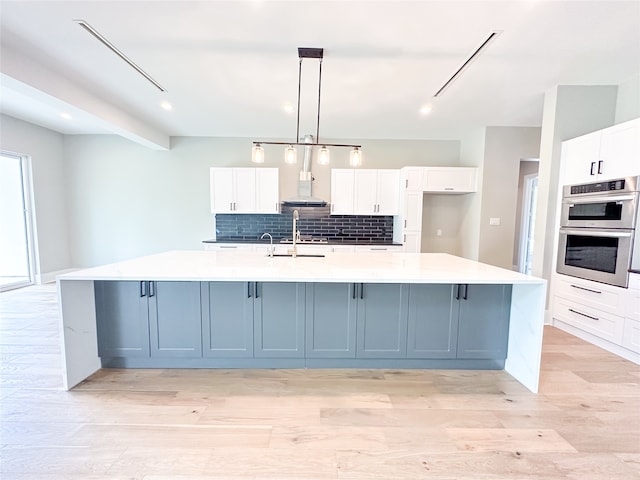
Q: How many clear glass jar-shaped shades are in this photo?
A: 4